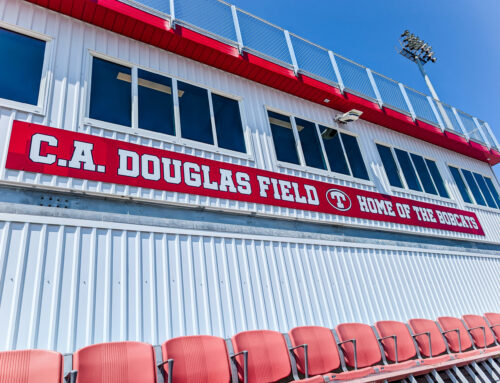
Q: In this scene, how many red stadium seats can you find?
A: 11